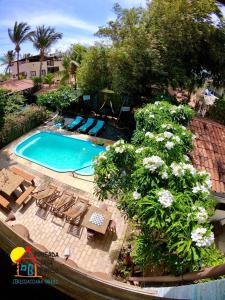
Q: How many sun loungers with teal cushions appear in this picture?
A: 3